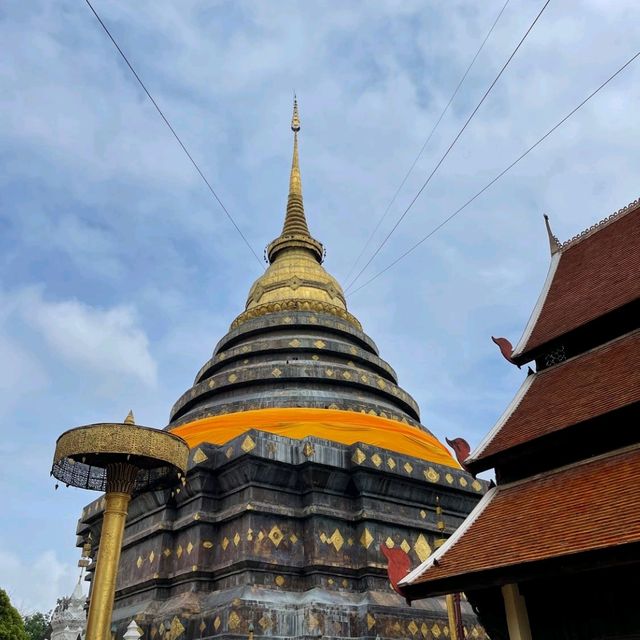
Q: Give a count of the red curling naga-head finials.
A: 3